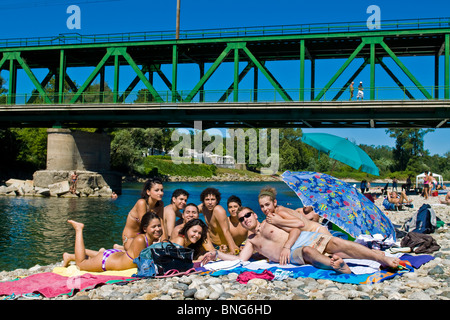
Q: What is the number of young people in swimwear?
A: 9